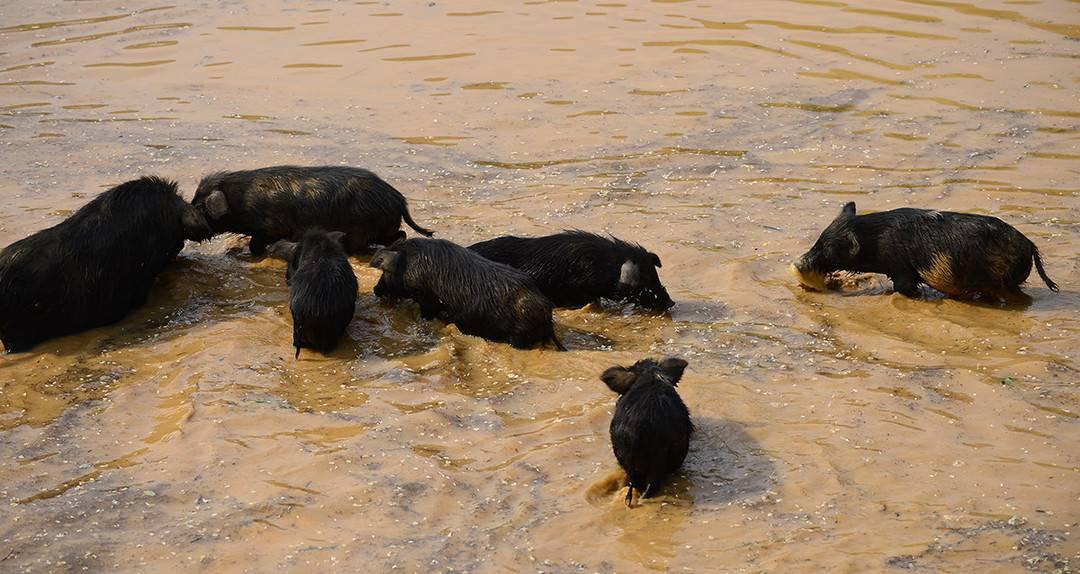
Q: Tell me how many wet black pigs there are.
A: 7